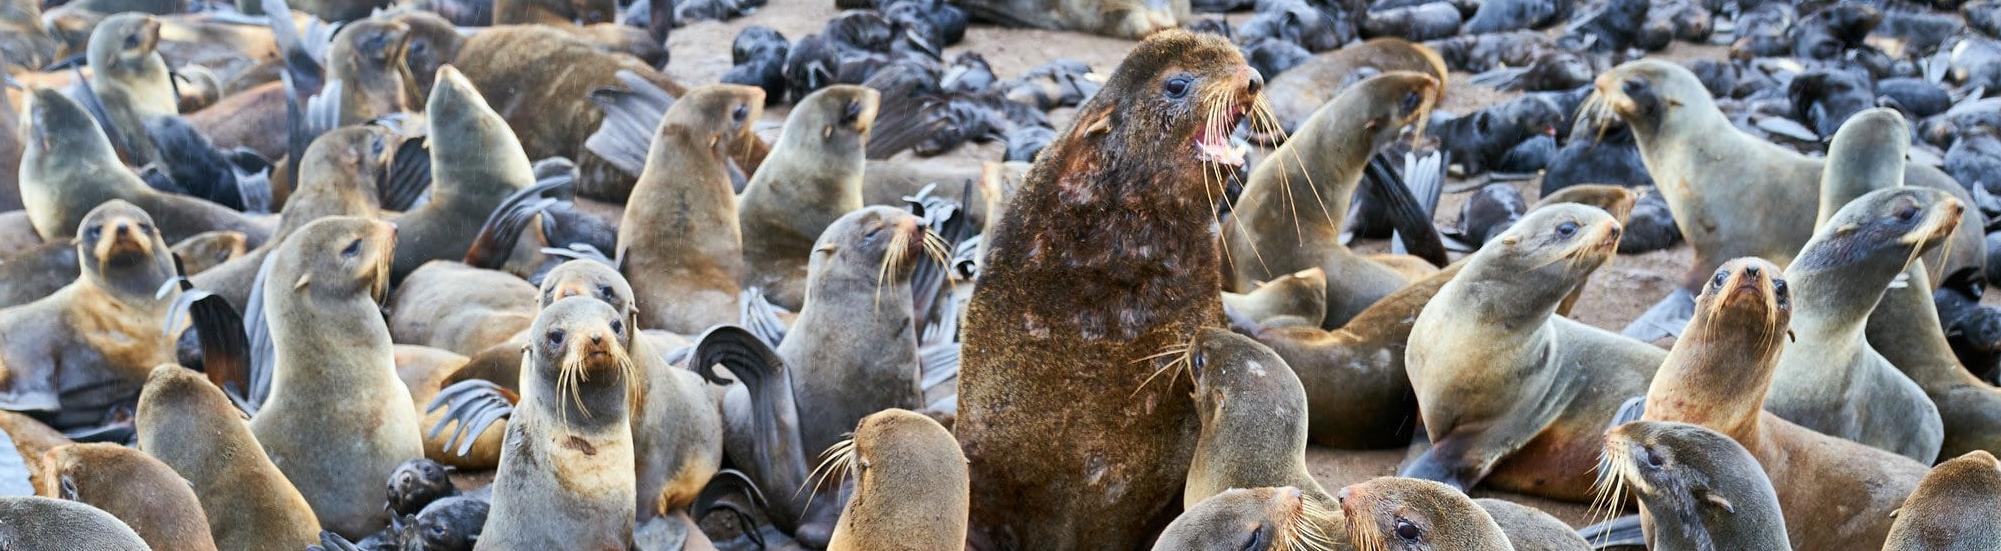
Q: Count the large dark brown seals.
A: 1